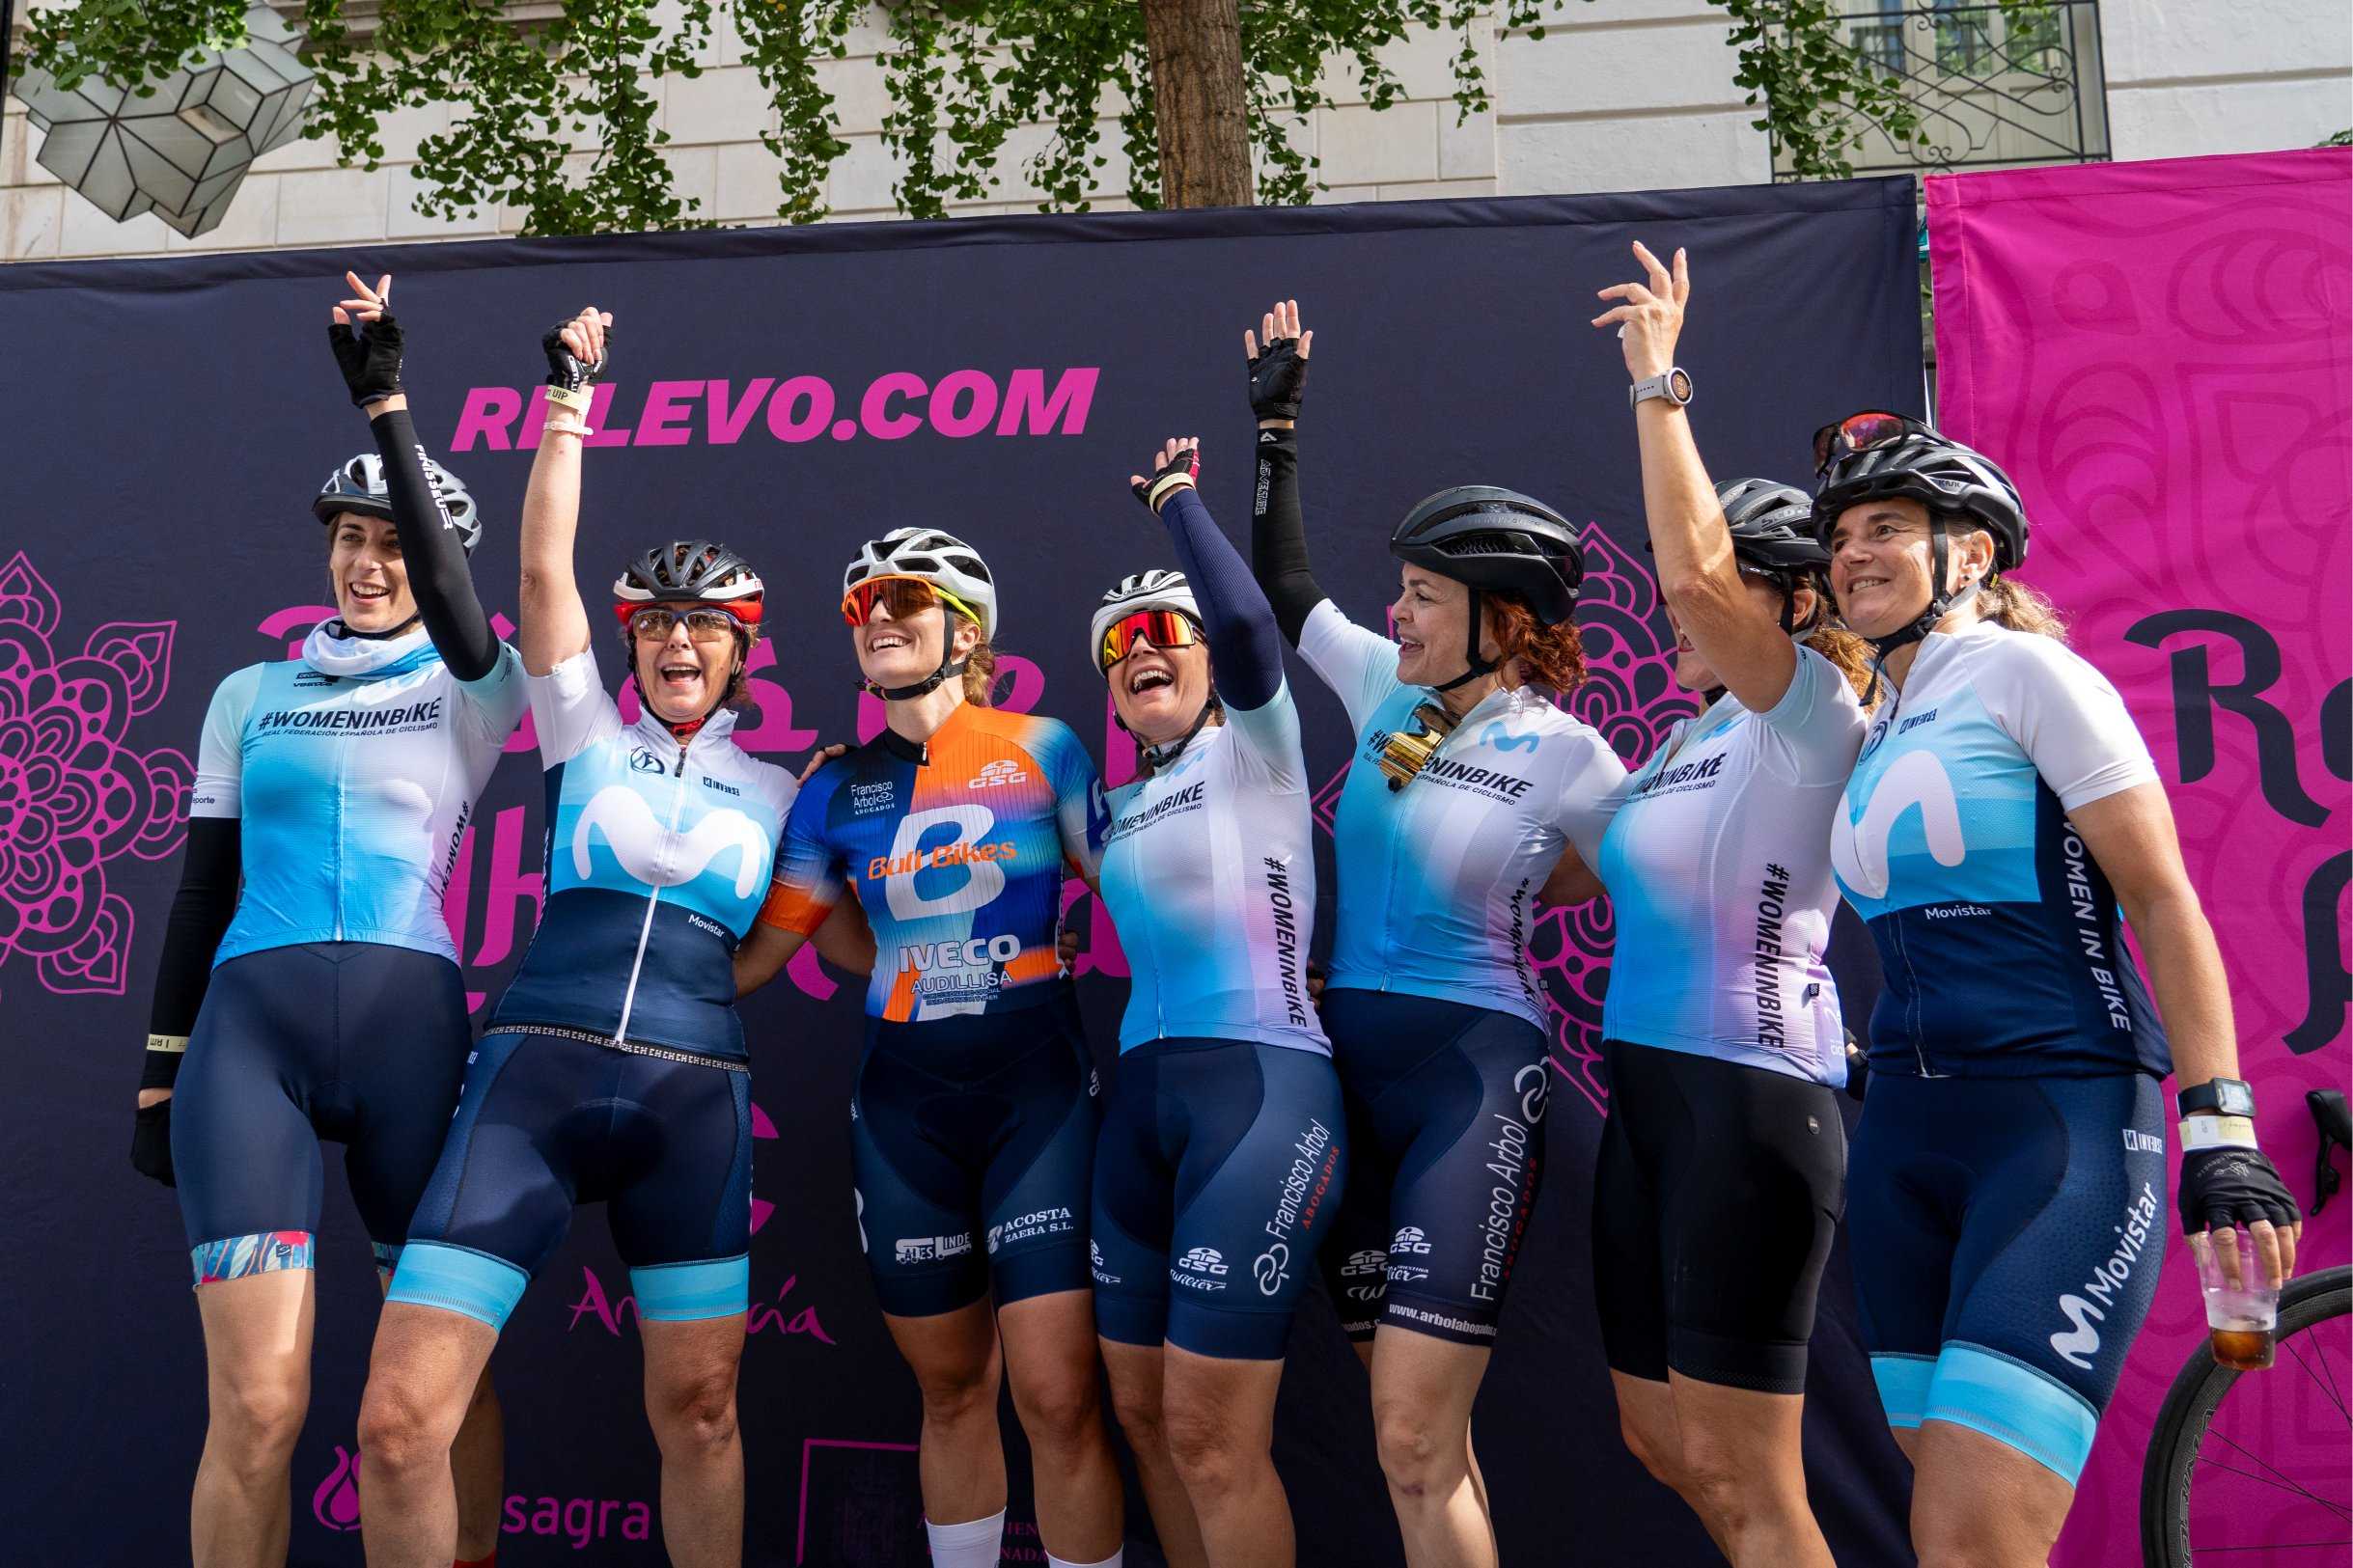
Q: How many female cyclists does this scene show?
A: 7